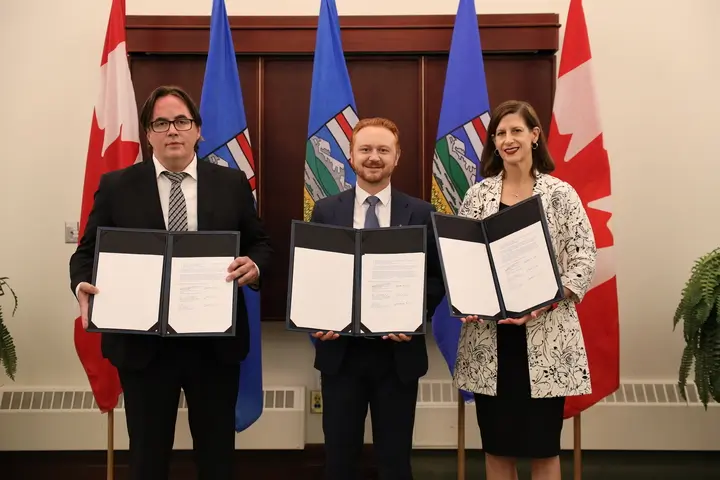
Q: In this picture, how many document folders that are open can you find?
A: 3